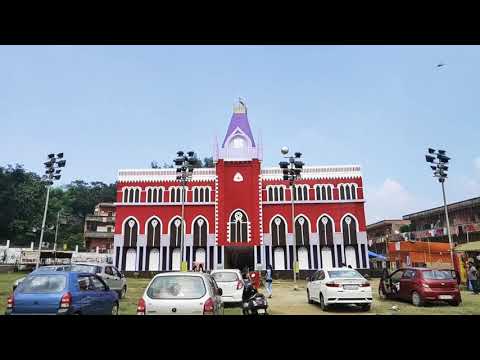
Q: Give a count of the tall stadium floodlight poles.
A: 4